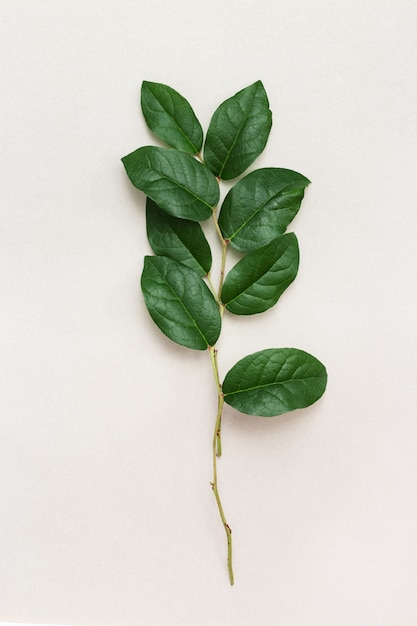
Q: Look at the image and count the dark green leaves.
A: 8